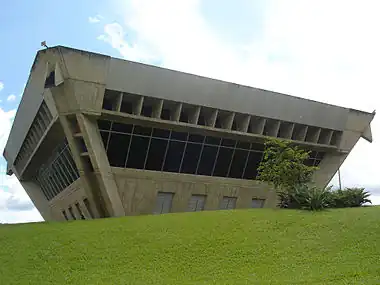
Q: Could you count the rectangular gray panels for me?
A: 4